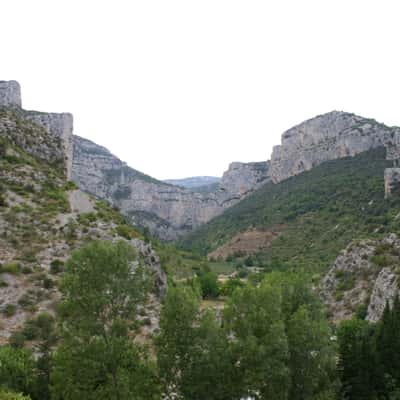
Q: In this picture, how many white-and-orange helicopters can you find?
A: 0